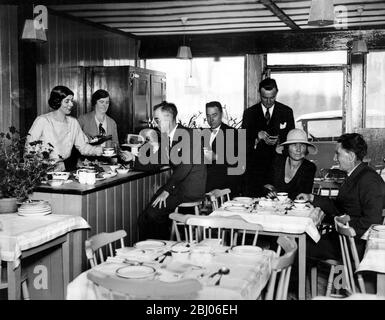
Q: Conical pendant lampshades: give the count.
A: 4